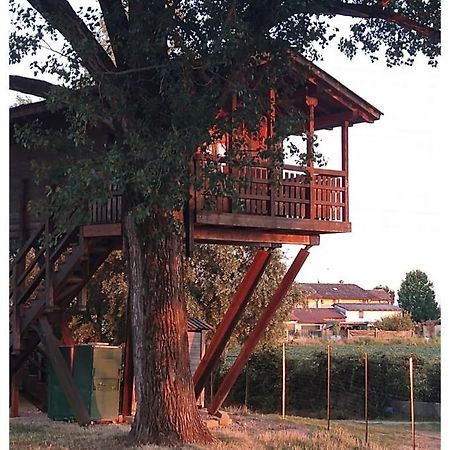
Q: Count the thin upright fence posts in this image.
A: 4